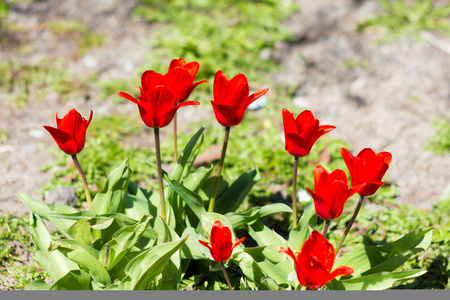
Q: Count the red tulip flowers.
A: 9